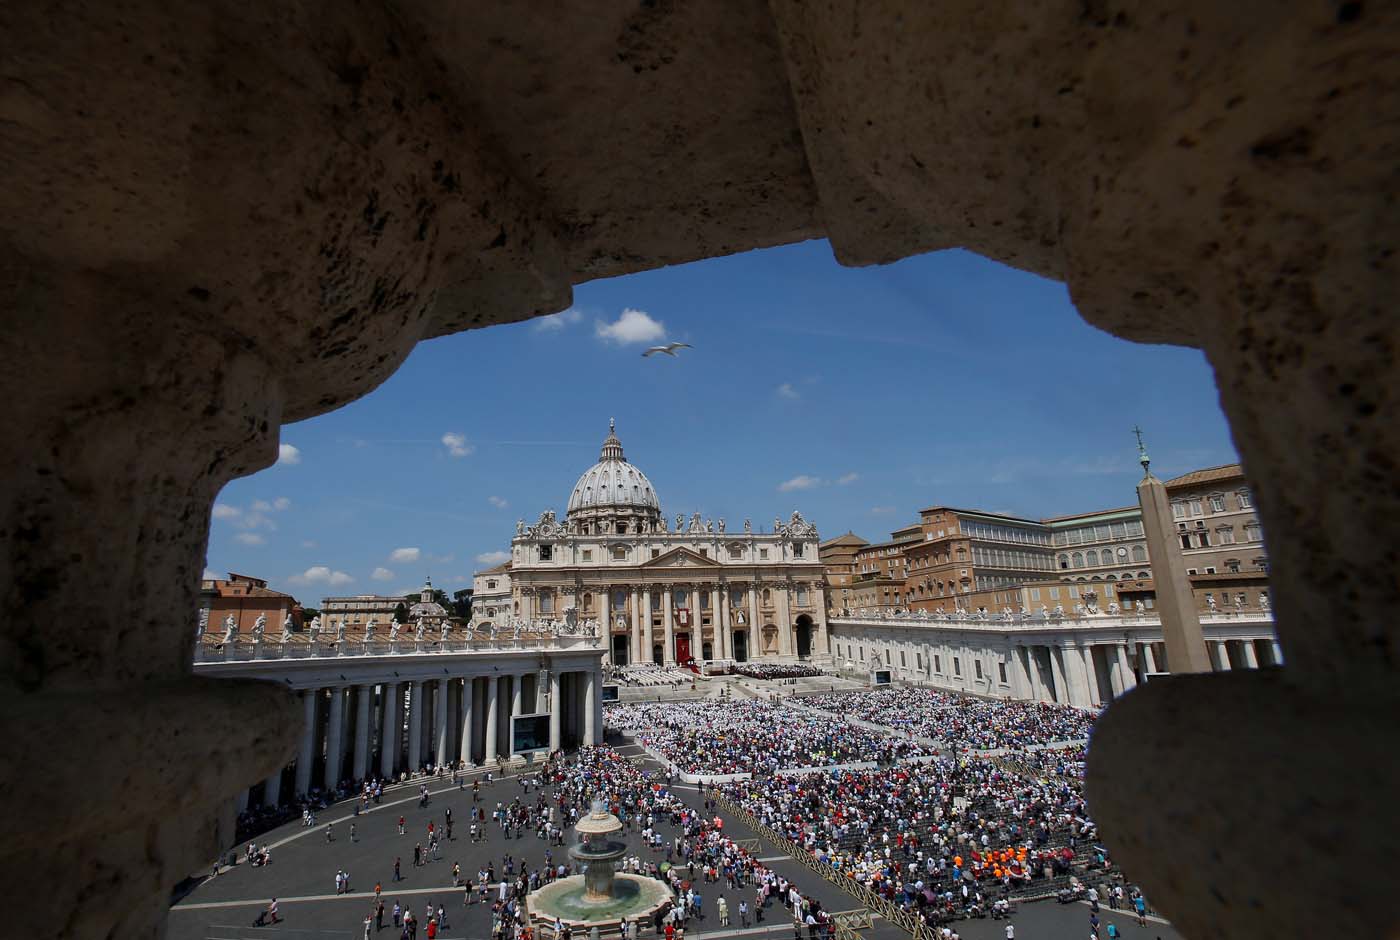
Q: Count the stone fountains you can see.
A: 1